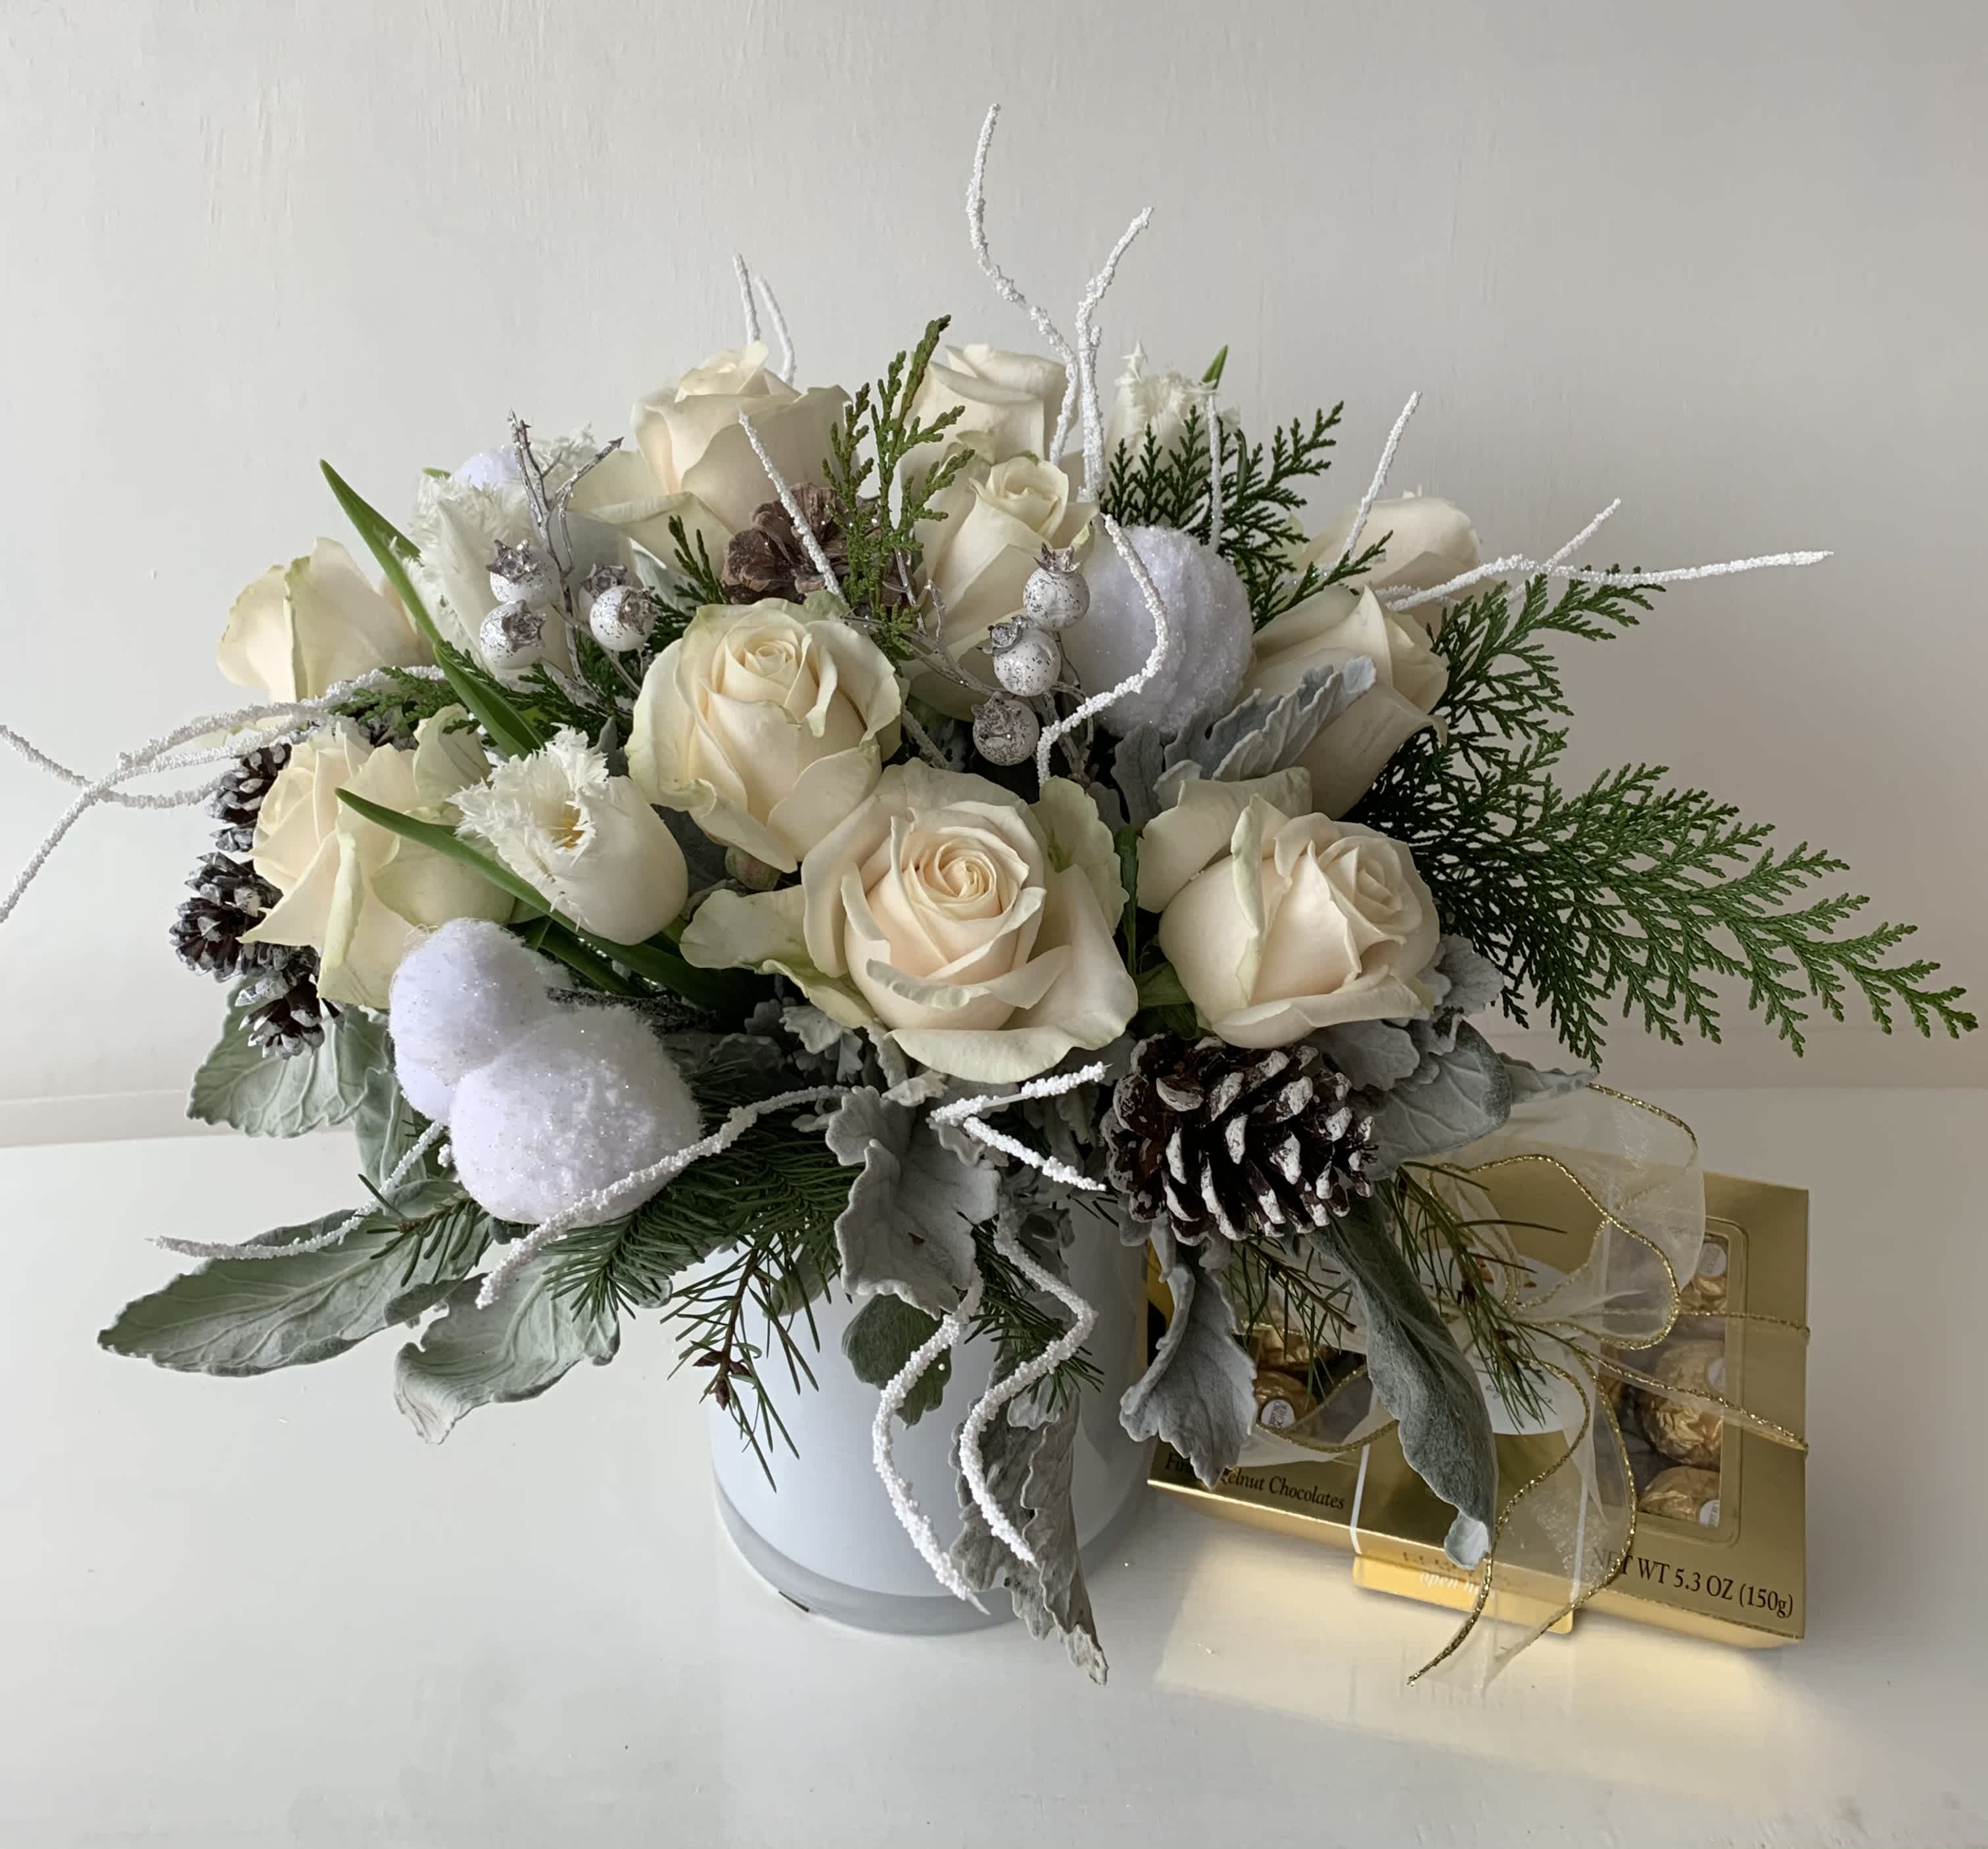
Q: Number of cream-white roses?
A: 10